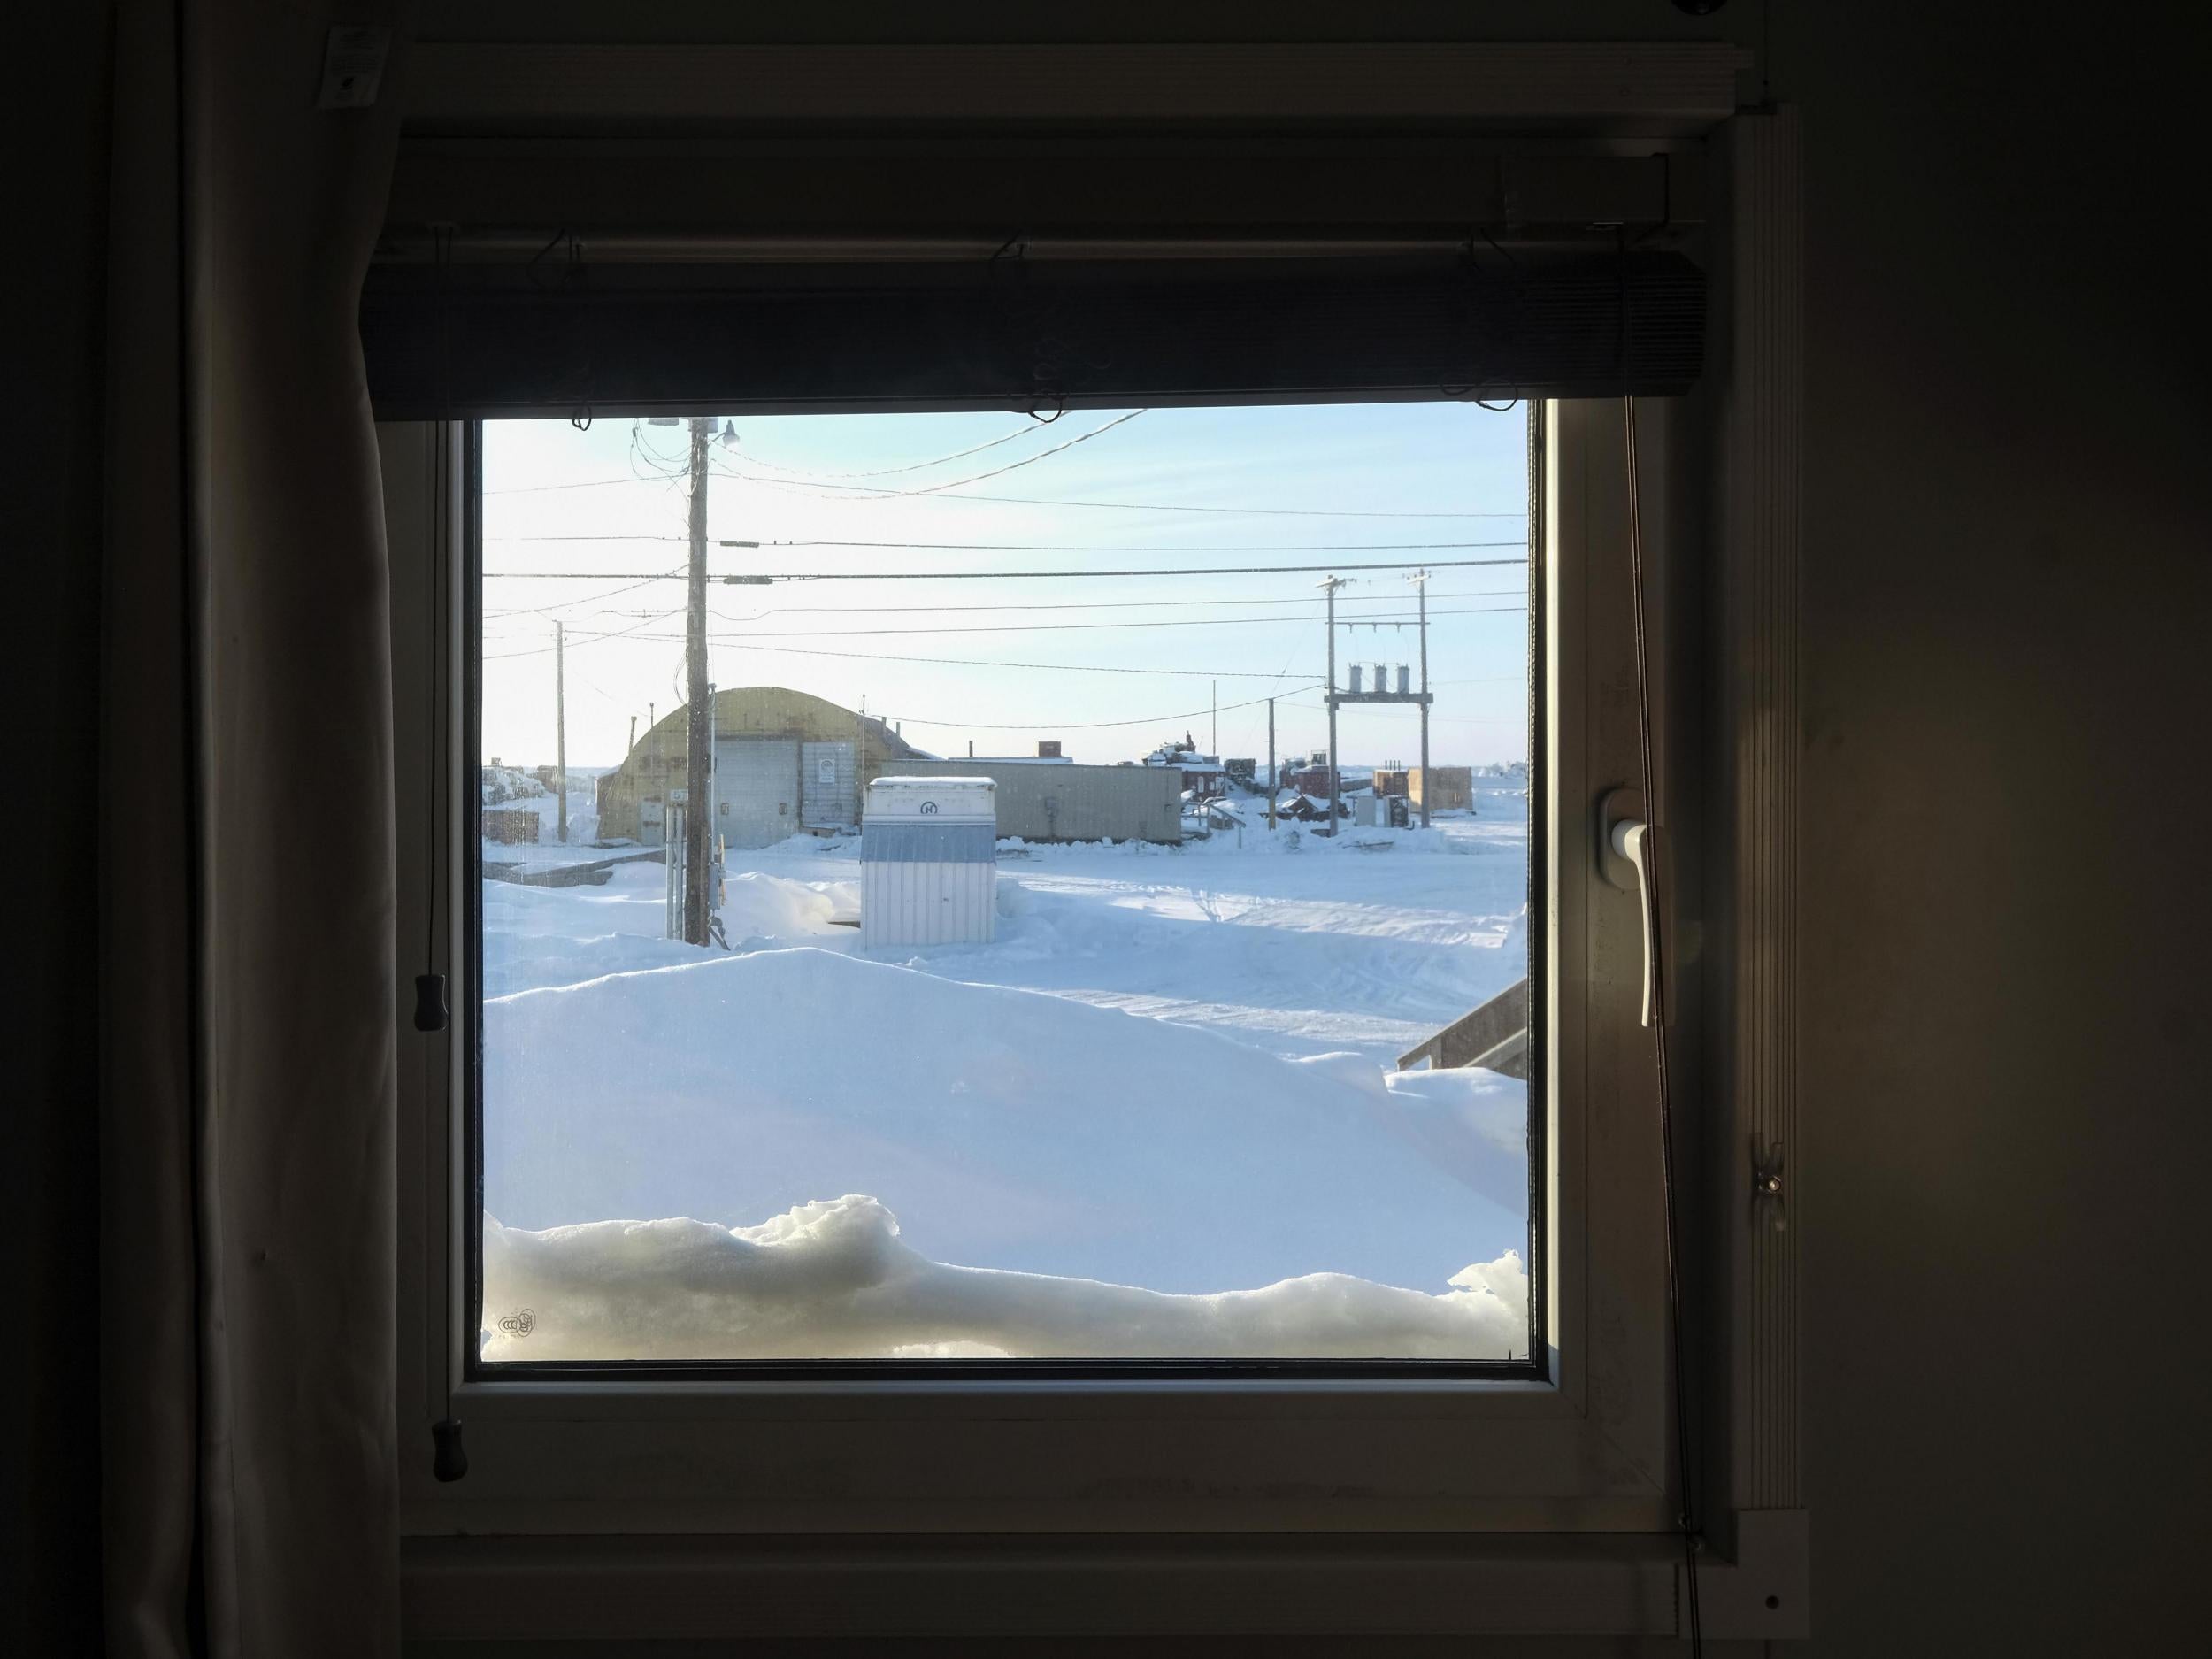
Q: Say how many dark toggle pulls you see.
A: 2